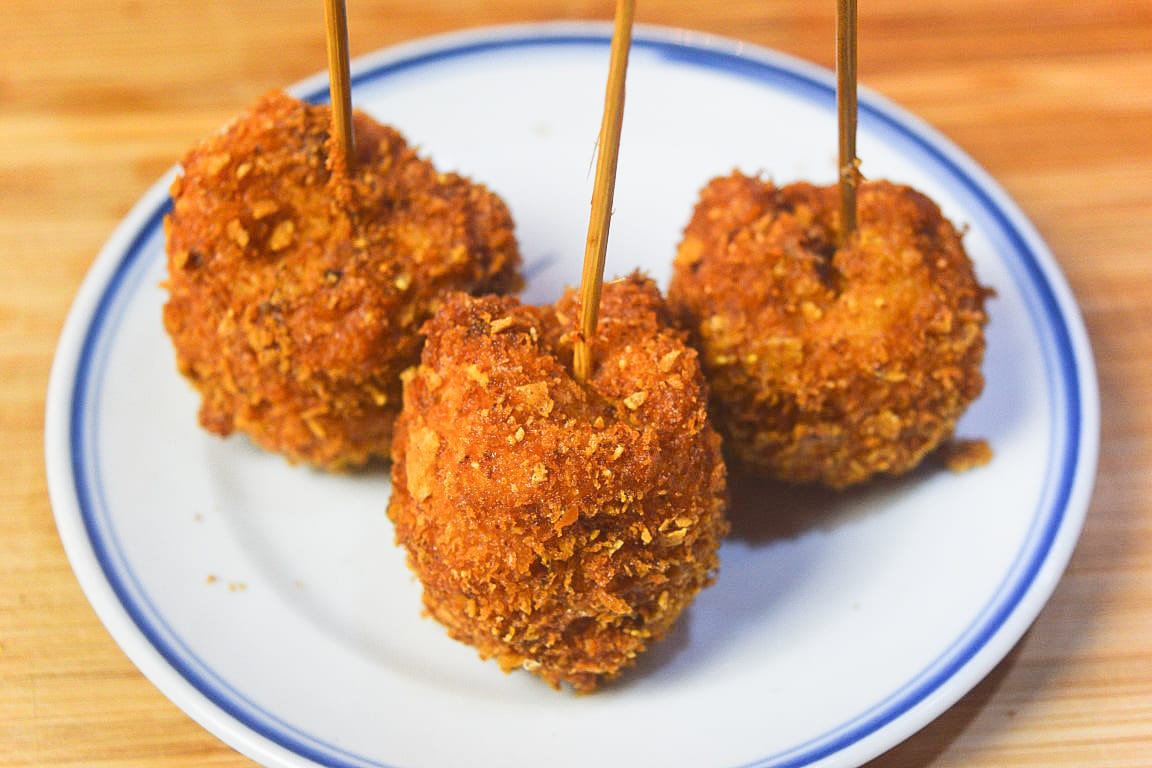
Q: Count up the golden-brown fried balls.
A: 3